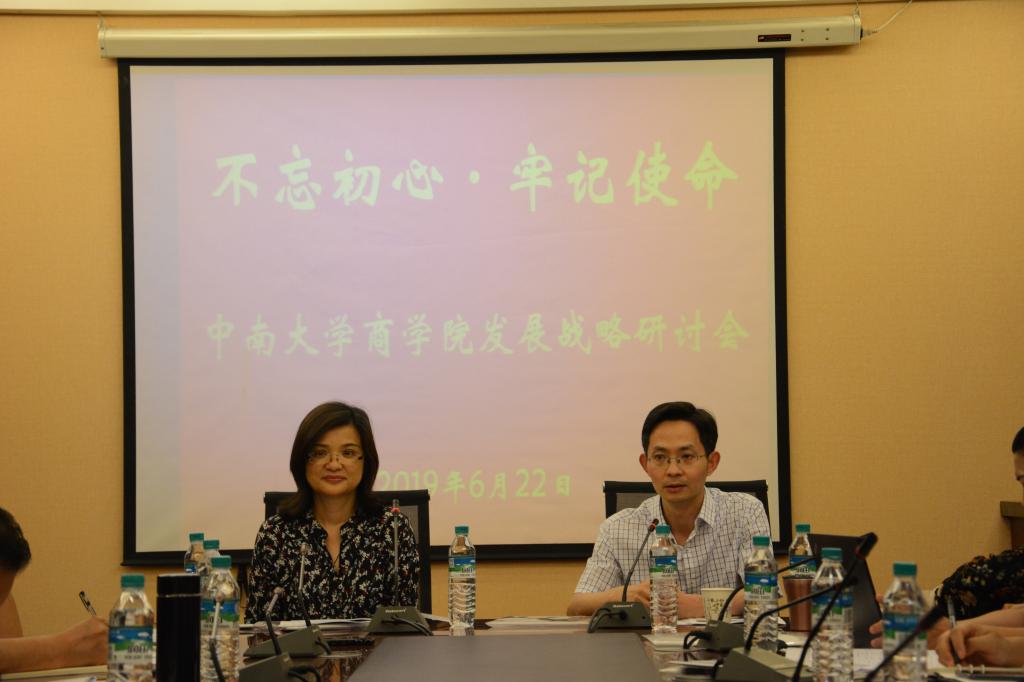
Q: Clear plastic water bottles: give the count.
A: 10